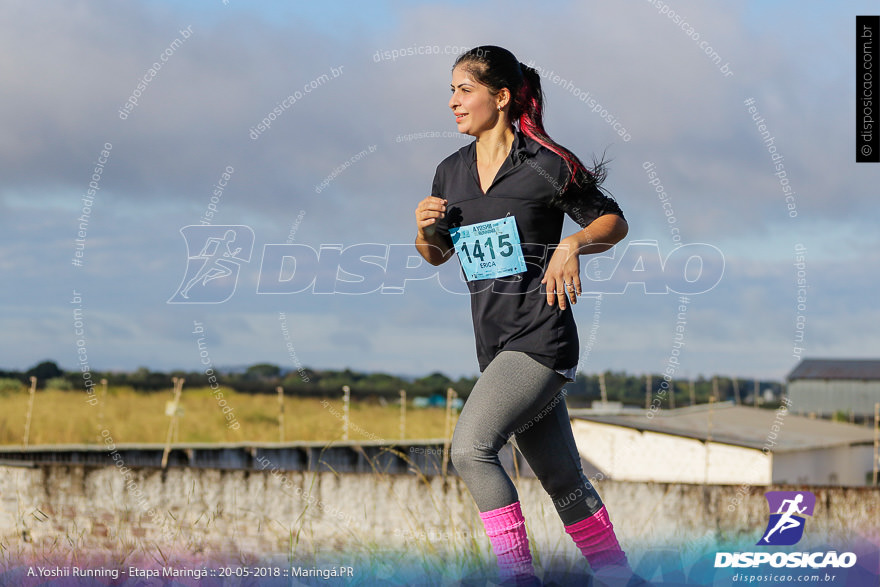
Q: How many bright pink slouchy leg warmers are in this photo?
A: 2